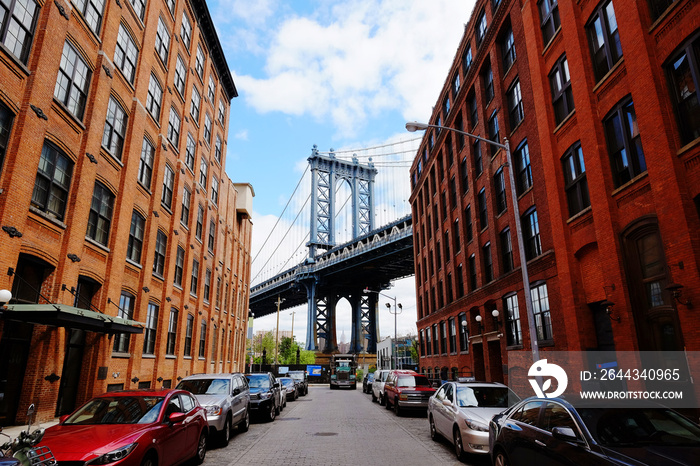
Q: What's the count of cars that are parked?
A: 11